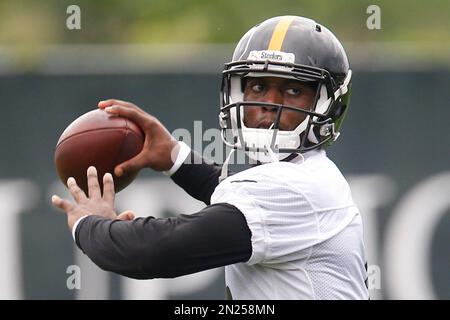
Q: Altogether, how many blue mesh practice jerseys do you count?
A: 0